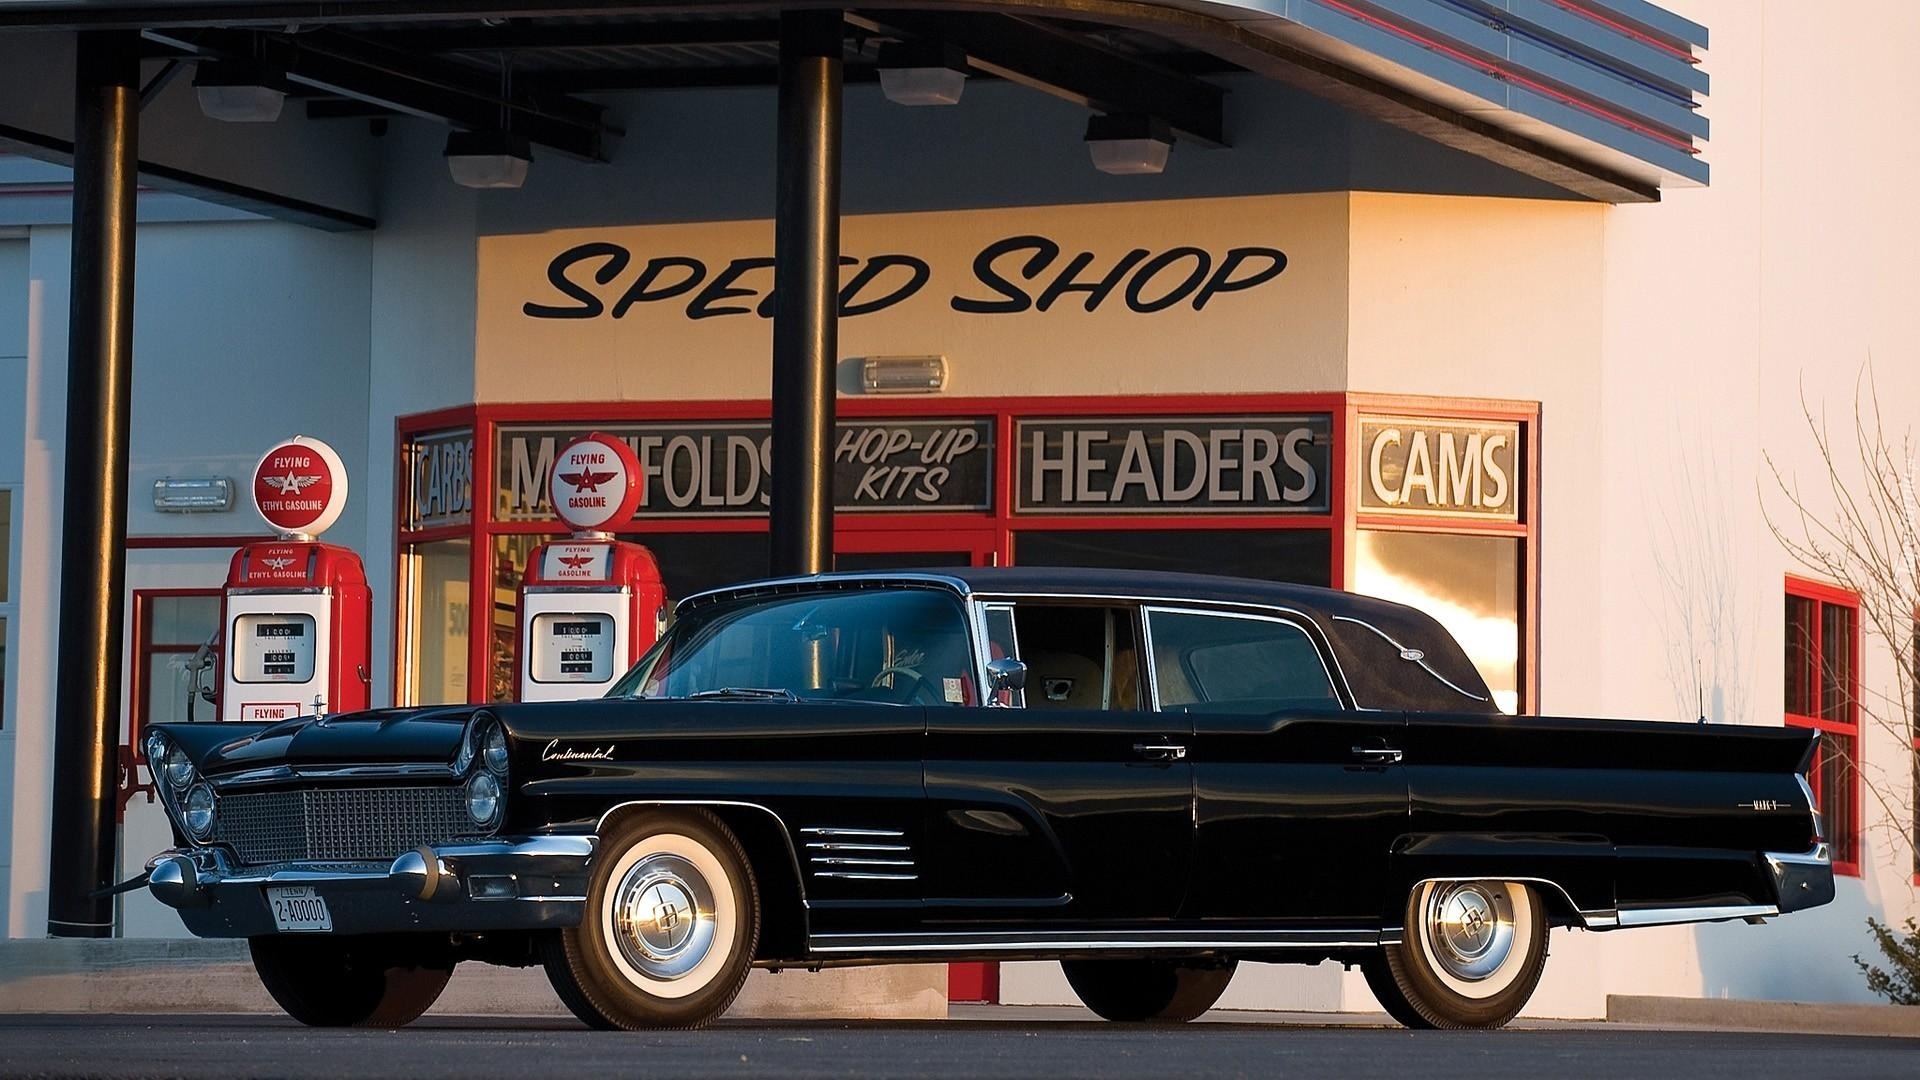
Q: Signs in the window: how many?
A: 5